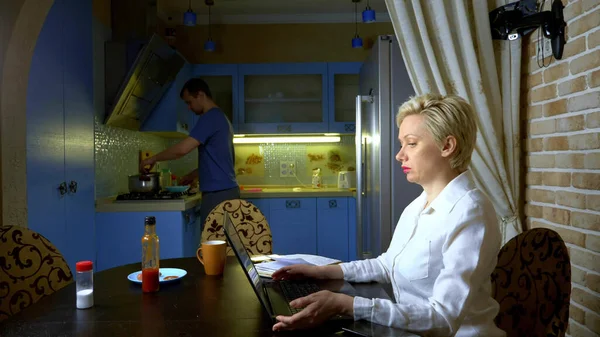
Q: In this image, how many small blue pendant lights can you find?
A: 4